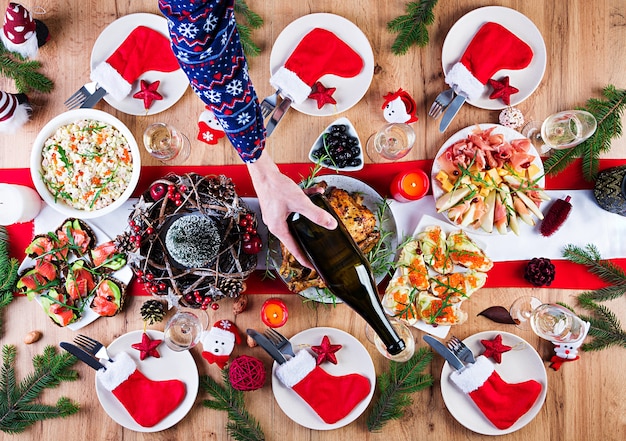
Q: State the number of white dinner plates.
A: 6